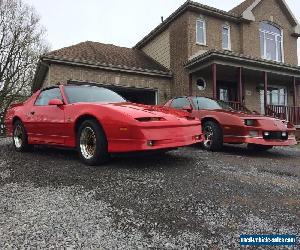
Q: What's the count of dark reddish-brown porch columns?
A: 5